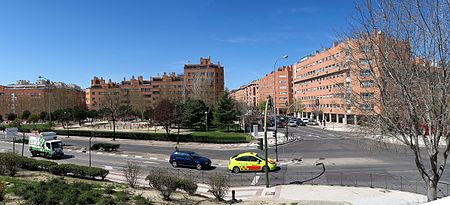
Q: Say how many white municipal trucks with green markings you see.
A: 1